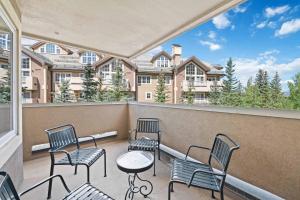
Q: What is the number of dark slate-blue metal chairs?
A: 4